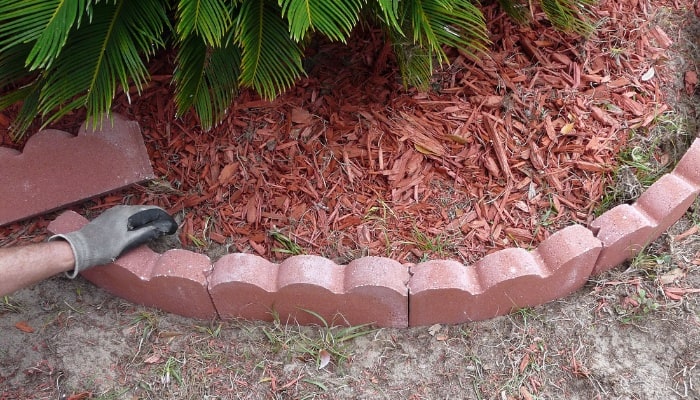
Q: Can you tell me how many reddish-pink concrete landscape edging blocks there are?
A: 5